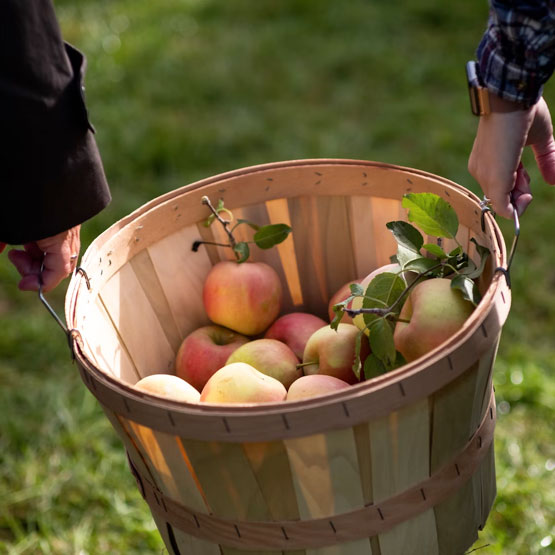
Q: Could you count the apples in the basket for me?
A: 11